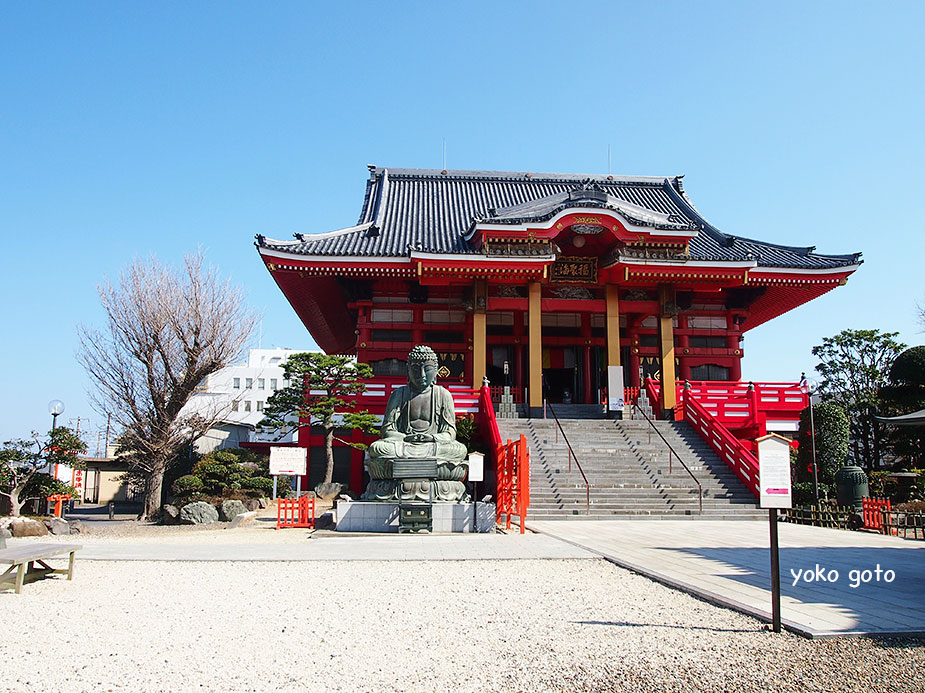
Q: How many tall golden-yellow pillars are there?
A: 4